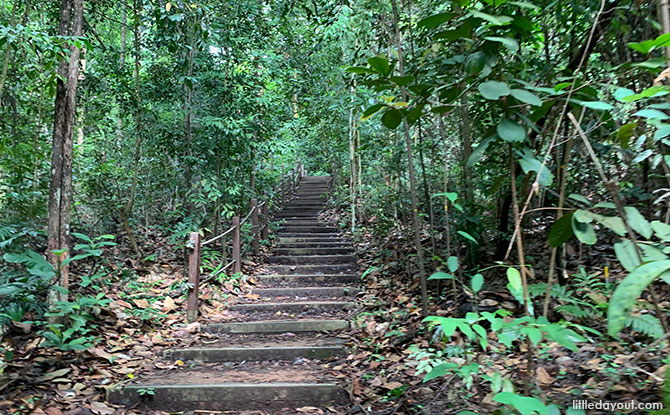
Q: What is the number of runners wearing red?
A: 0